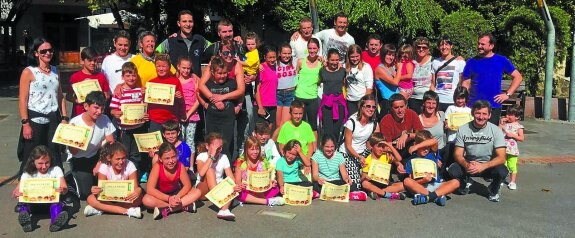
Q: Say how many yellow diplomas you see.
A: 14